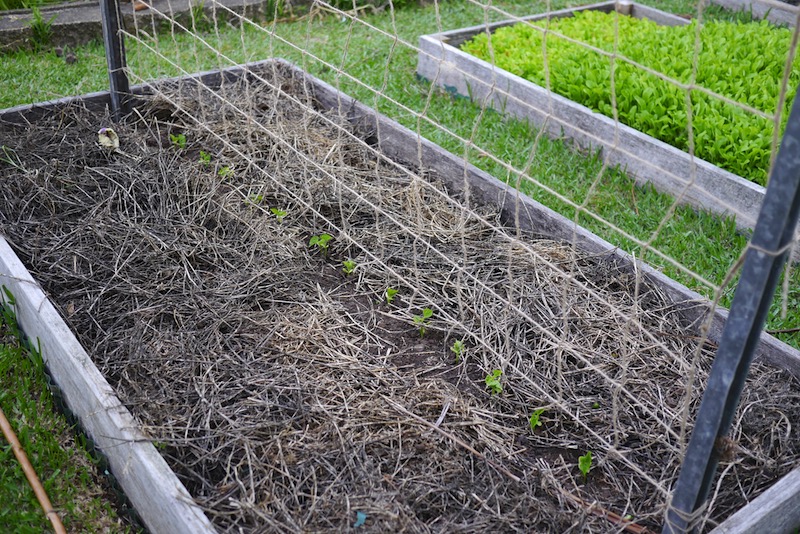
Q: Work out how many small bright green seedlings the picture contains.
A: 13